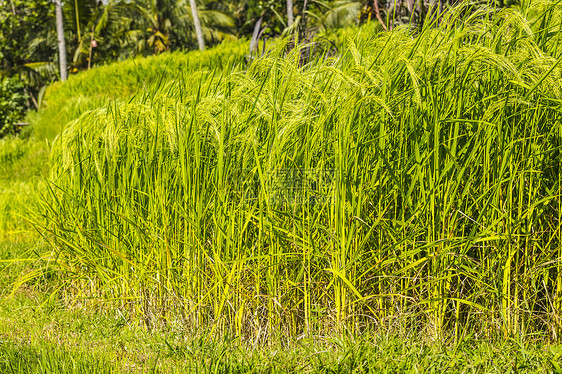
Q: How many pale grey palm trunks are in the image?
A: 3